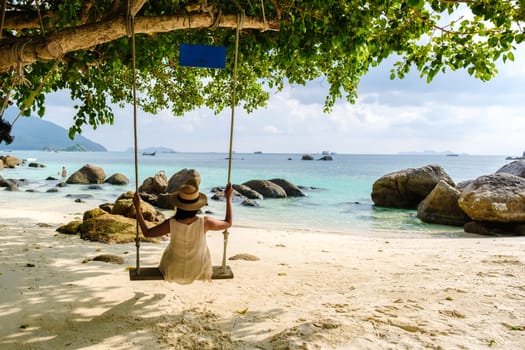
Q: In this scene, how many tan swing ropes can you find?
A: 2